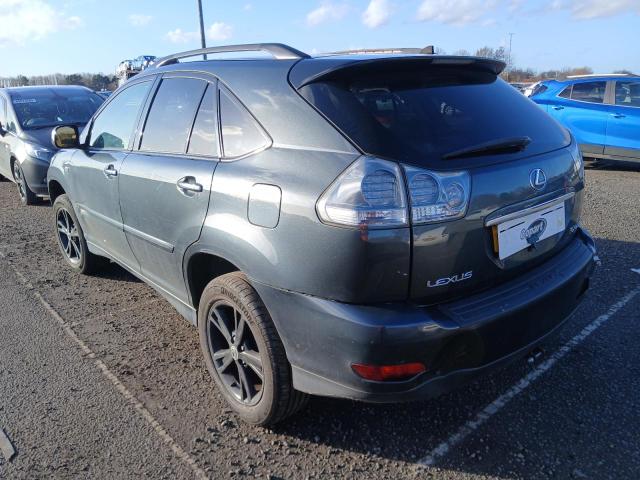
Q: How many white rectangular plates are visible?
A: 1